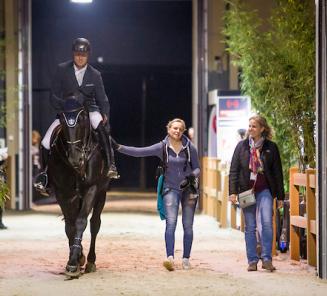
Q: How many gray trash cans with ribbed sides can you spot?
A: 0